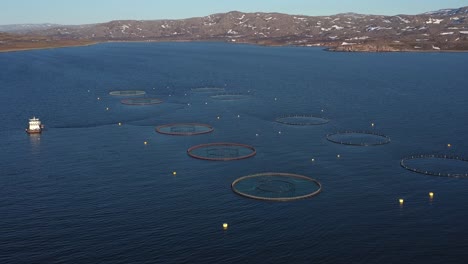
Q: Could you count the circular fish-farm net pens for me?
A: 10